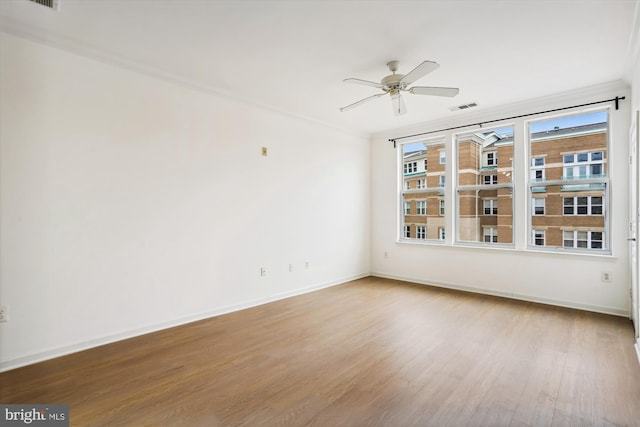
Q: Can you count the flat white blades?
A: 5